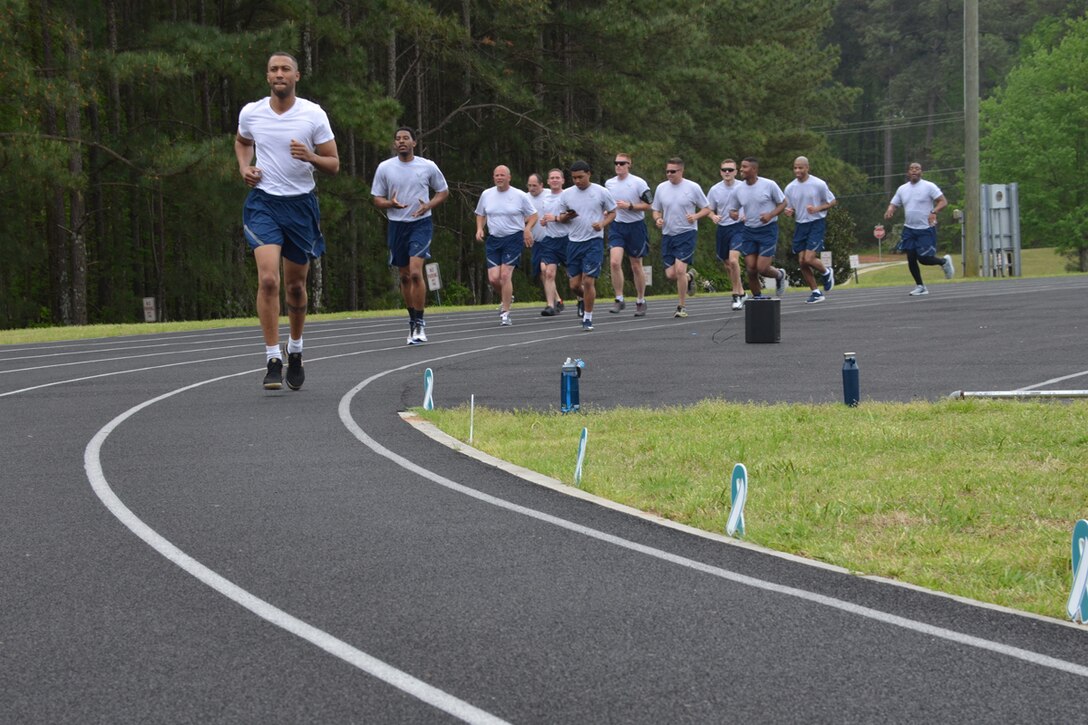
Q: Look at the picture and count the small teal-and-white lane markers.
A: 4